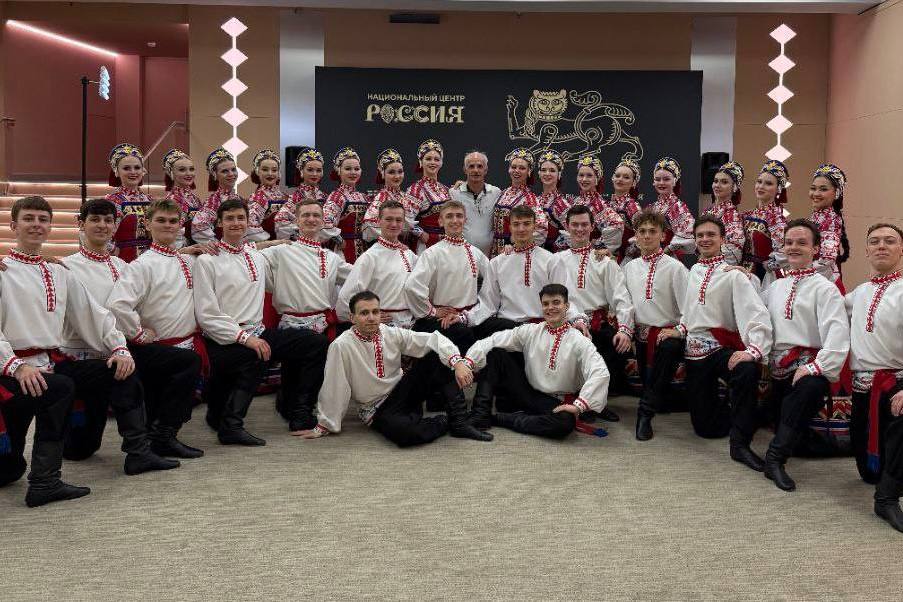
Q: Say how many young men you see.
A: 15